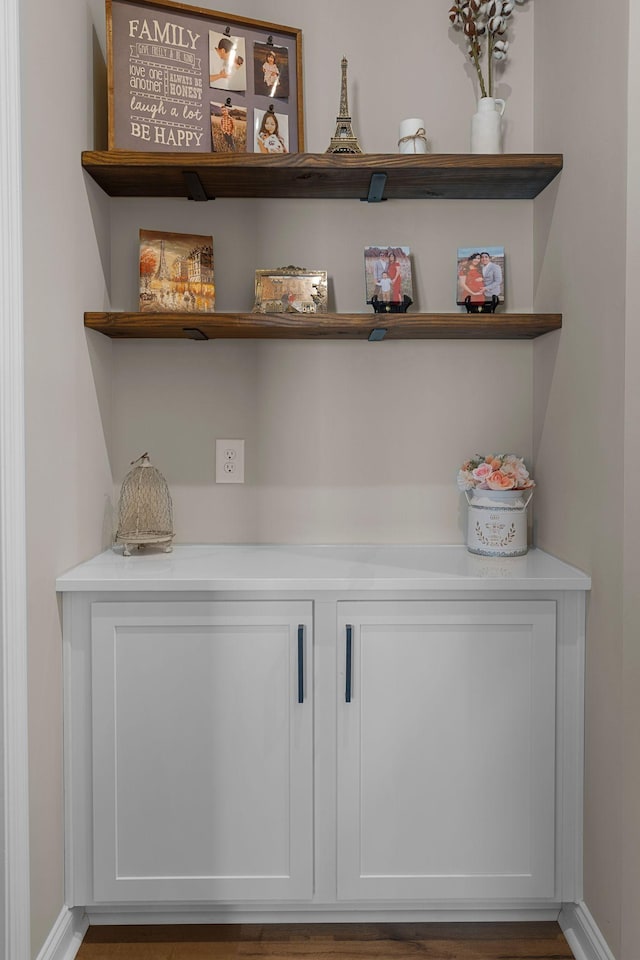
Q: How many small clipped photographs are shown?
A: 4